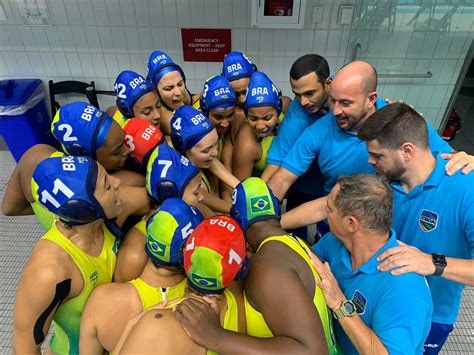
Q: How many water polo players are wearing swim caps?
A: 13